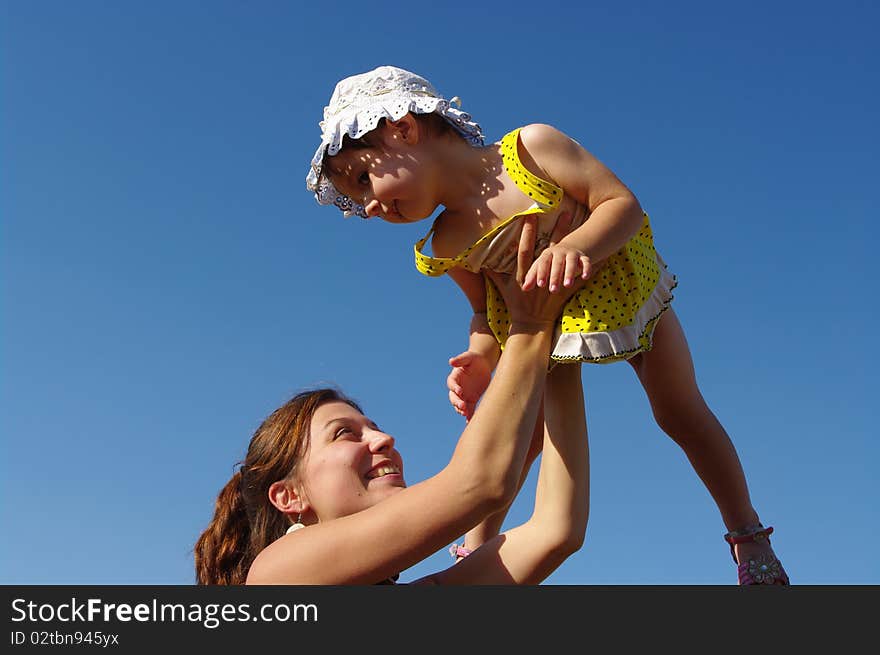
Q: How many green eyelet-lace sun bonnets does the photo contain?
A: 0